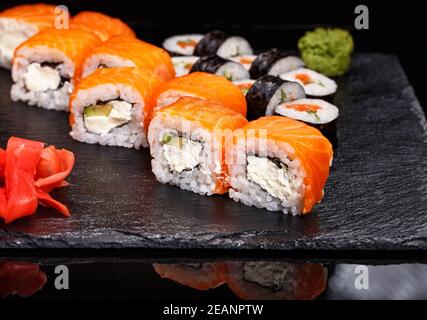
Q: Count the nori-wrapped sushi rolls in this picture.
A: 10